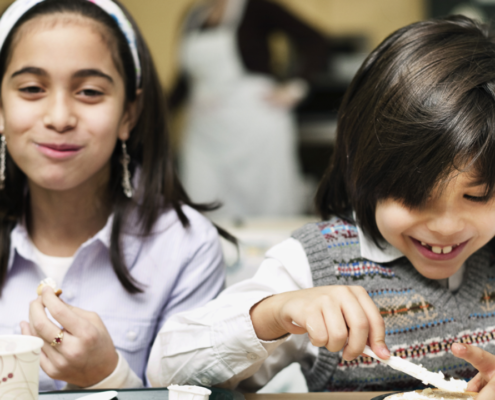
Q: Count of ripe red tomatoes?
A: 0